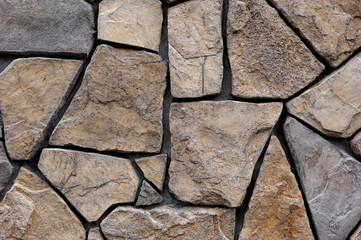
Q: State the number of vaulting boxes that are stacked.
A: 0